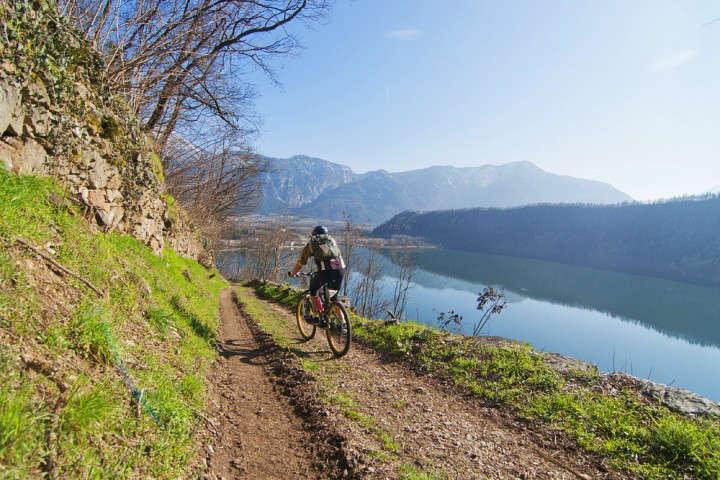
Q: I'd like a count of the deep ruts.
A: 1